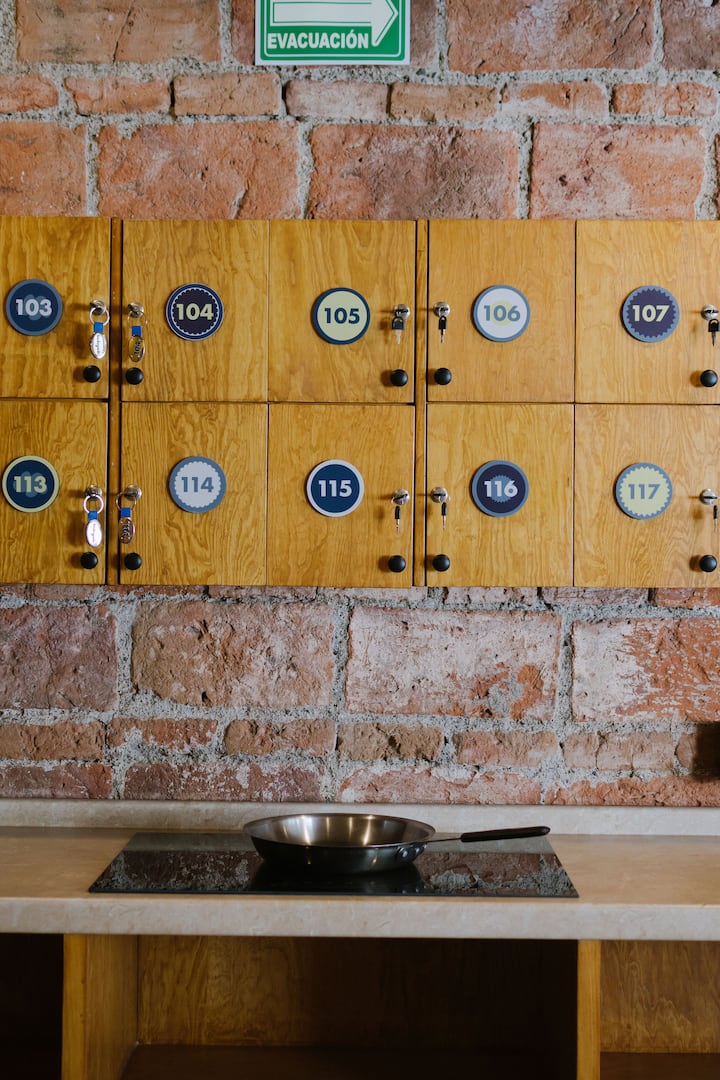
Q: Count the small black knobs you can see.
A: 10